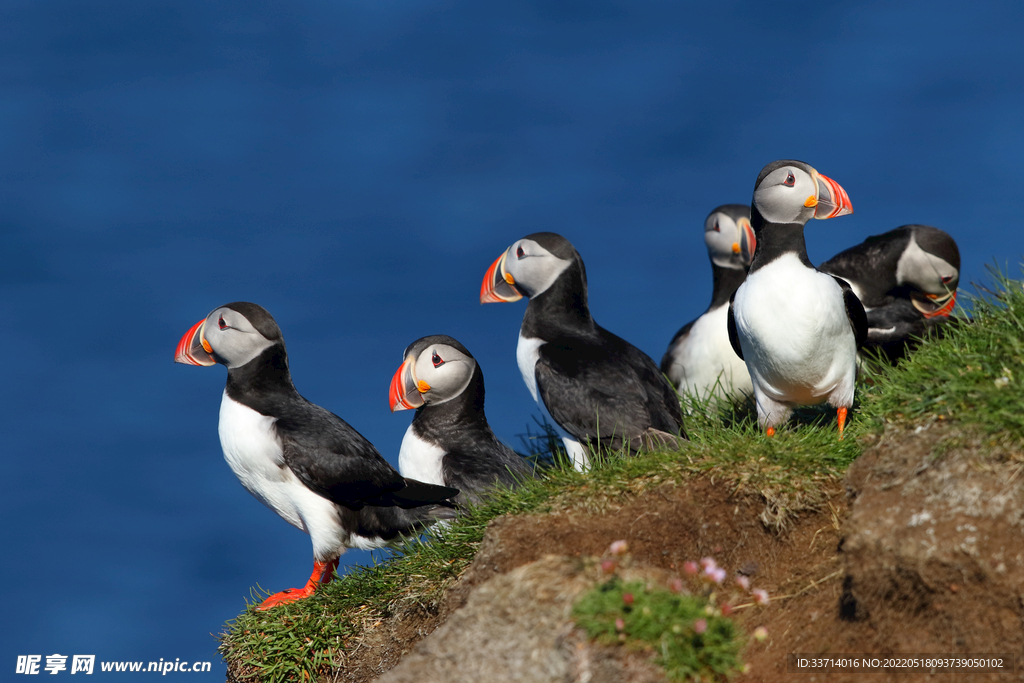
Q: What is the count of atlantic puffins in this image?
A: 6